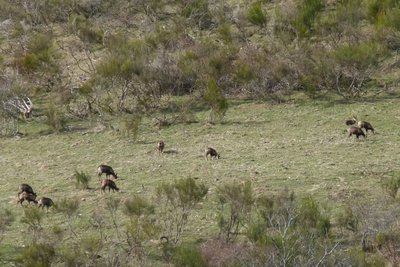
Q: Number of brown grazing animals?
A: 10